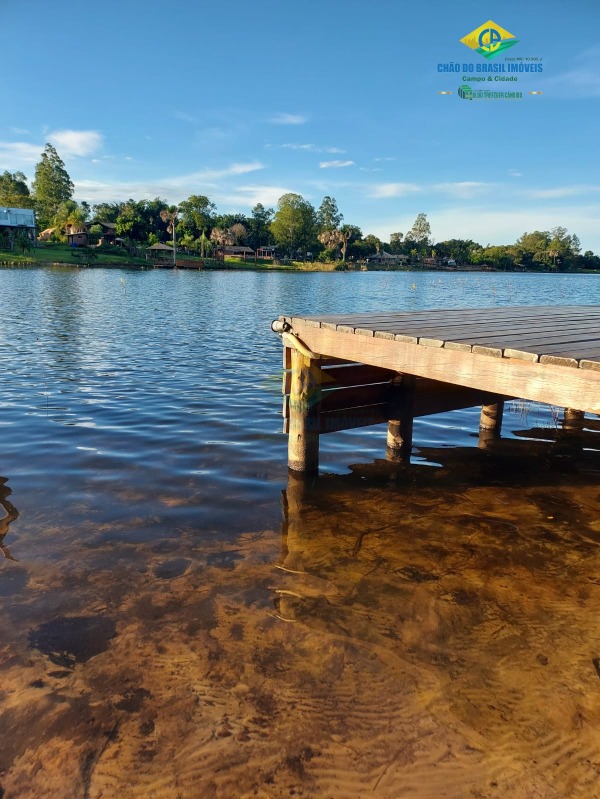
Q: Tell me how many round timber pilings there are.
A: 4